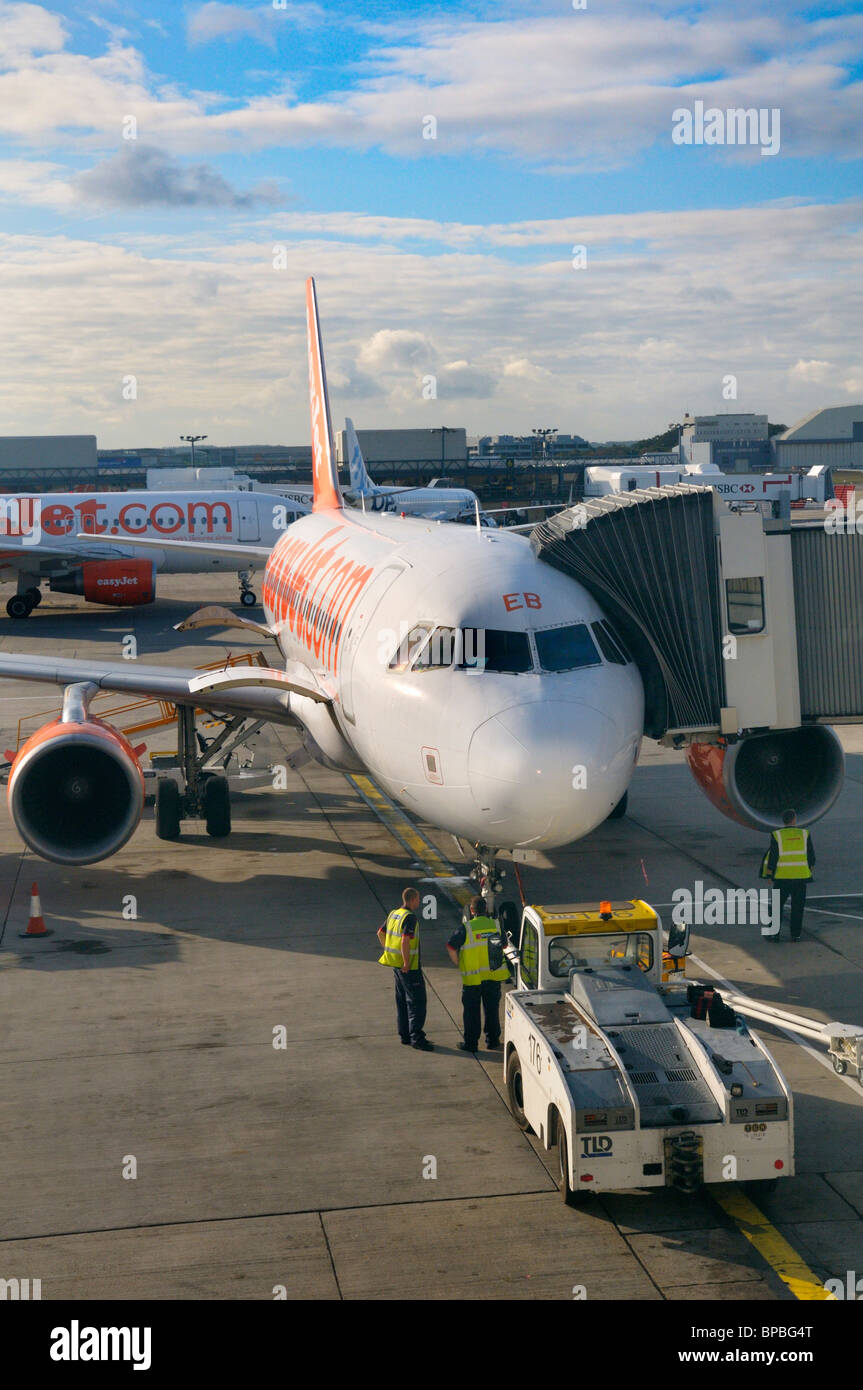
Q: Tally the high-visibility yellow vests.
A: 3